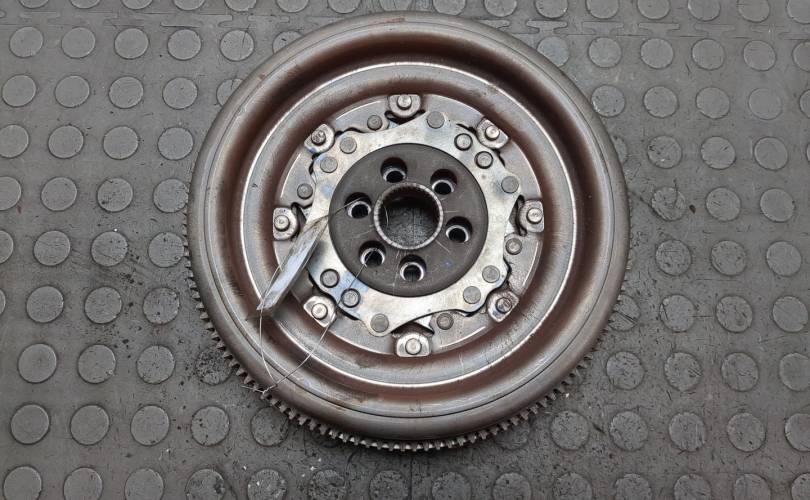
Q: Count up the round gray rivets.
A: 15